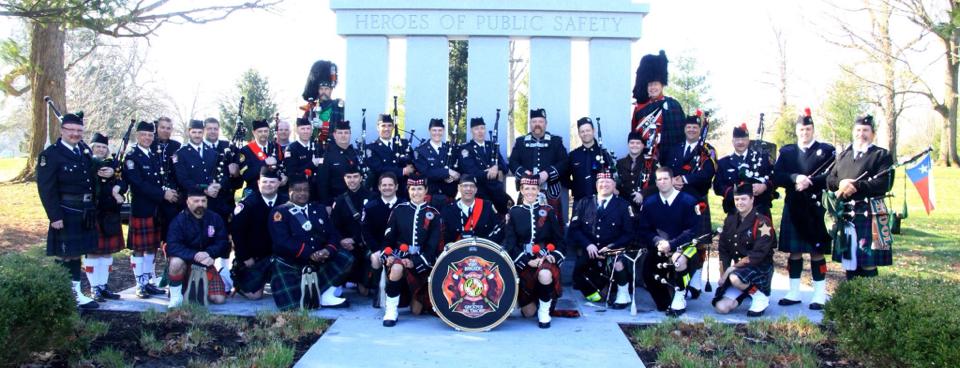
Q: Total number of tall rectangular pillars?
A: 5